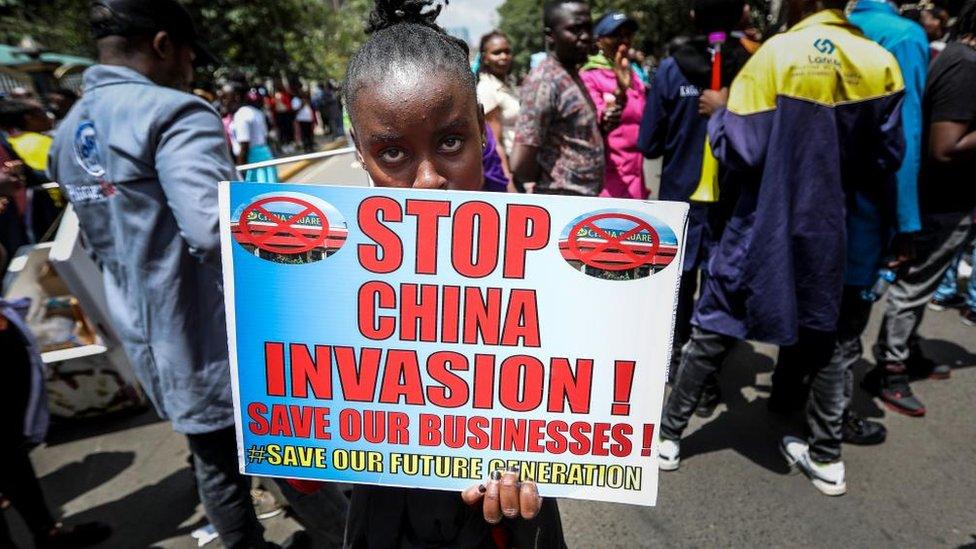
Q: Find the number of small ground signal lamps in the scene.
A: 0